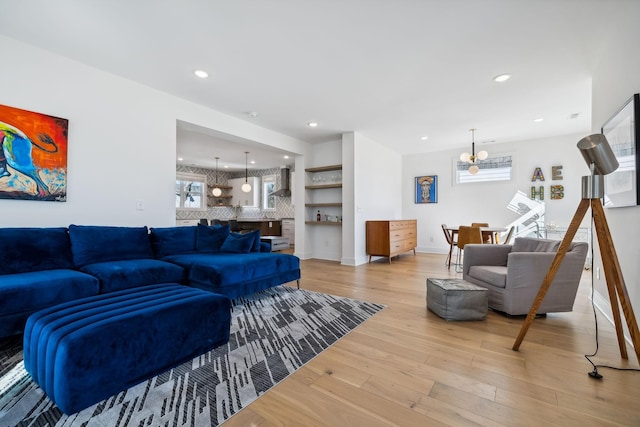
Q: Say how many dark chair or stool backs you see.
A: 3